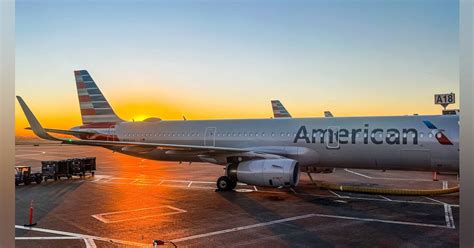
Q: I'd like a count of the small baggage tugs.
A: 1